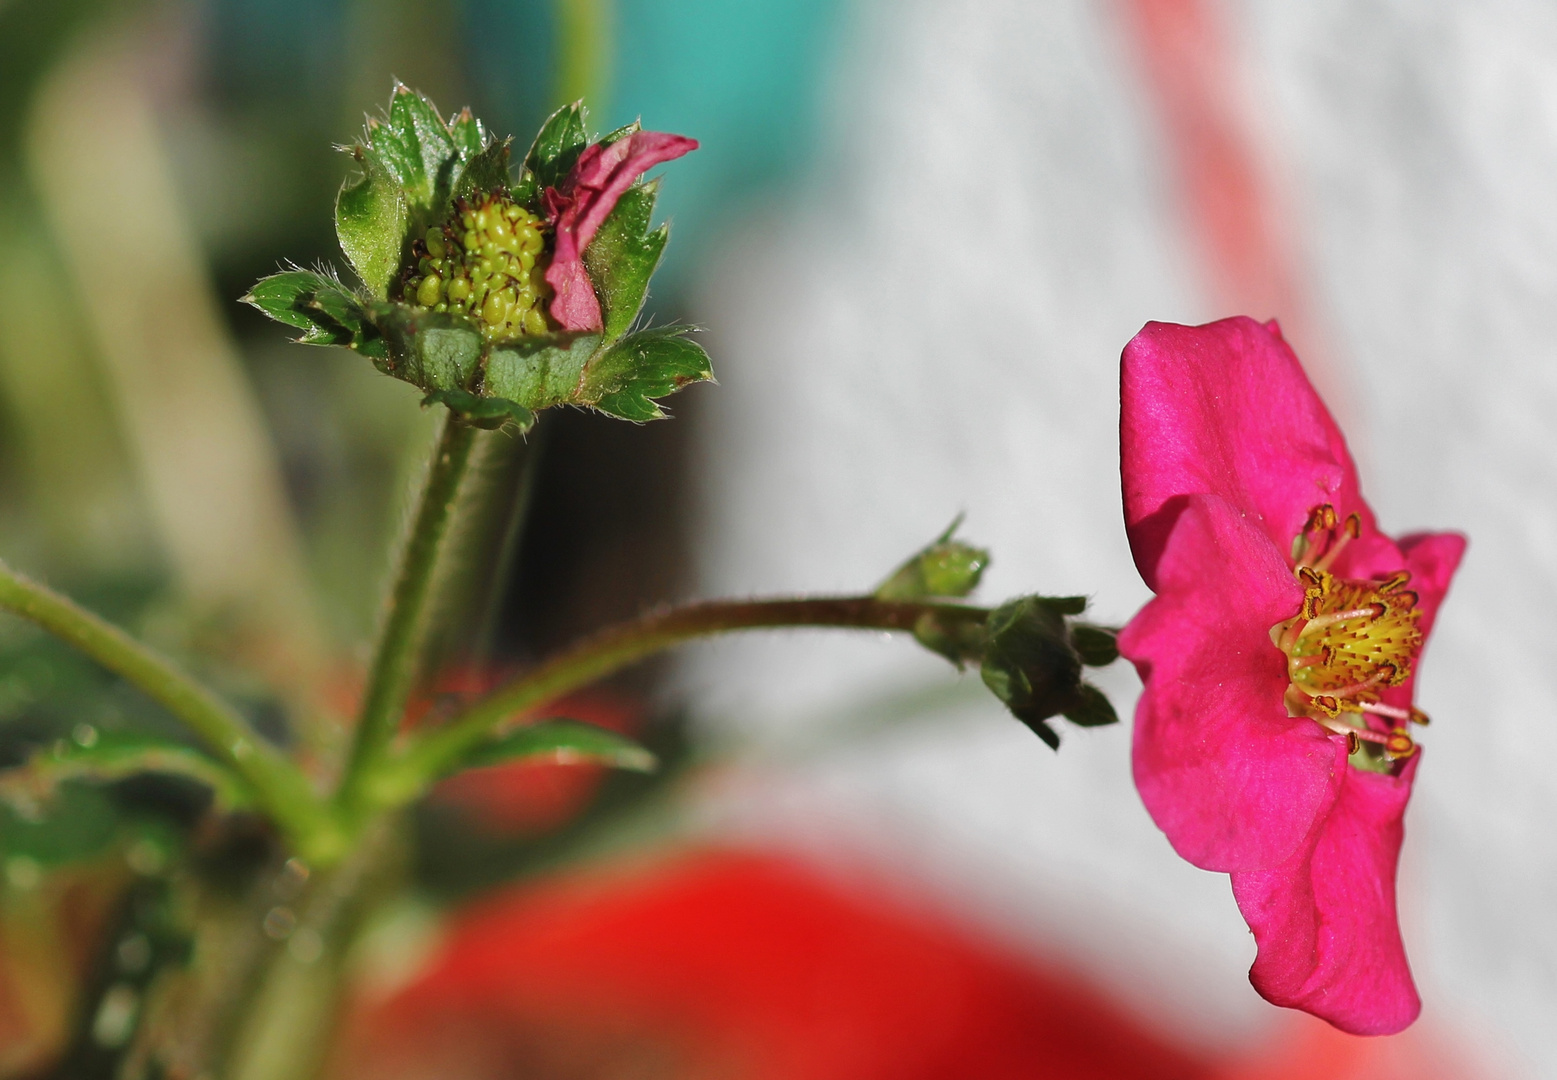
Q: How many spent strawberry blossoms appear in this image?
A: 1